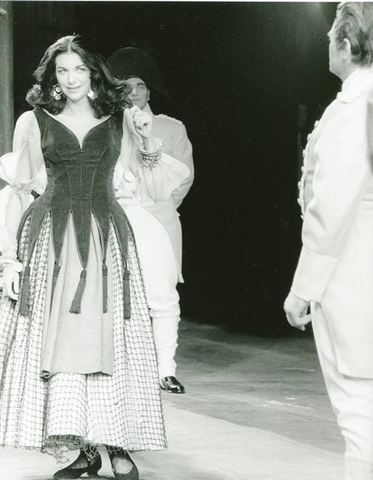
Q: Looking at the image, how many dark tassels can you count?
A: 5